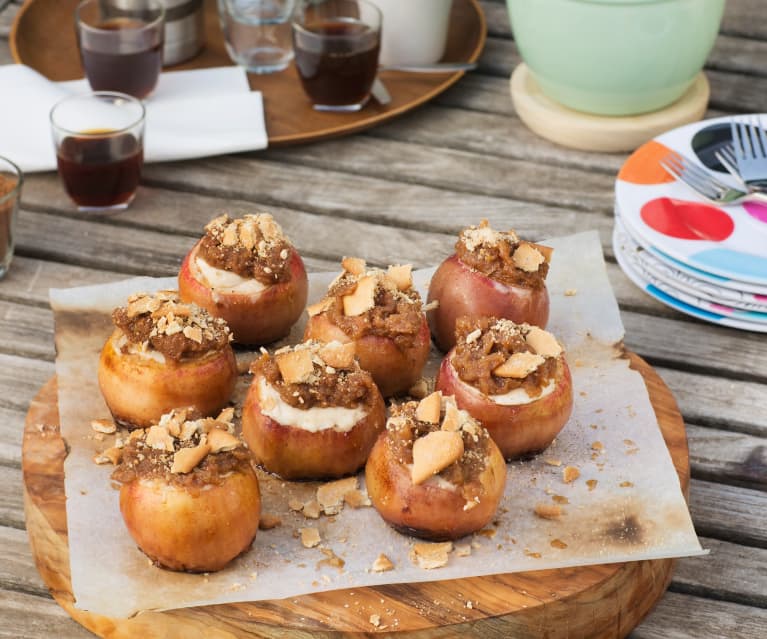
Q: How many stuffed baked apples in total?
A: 8